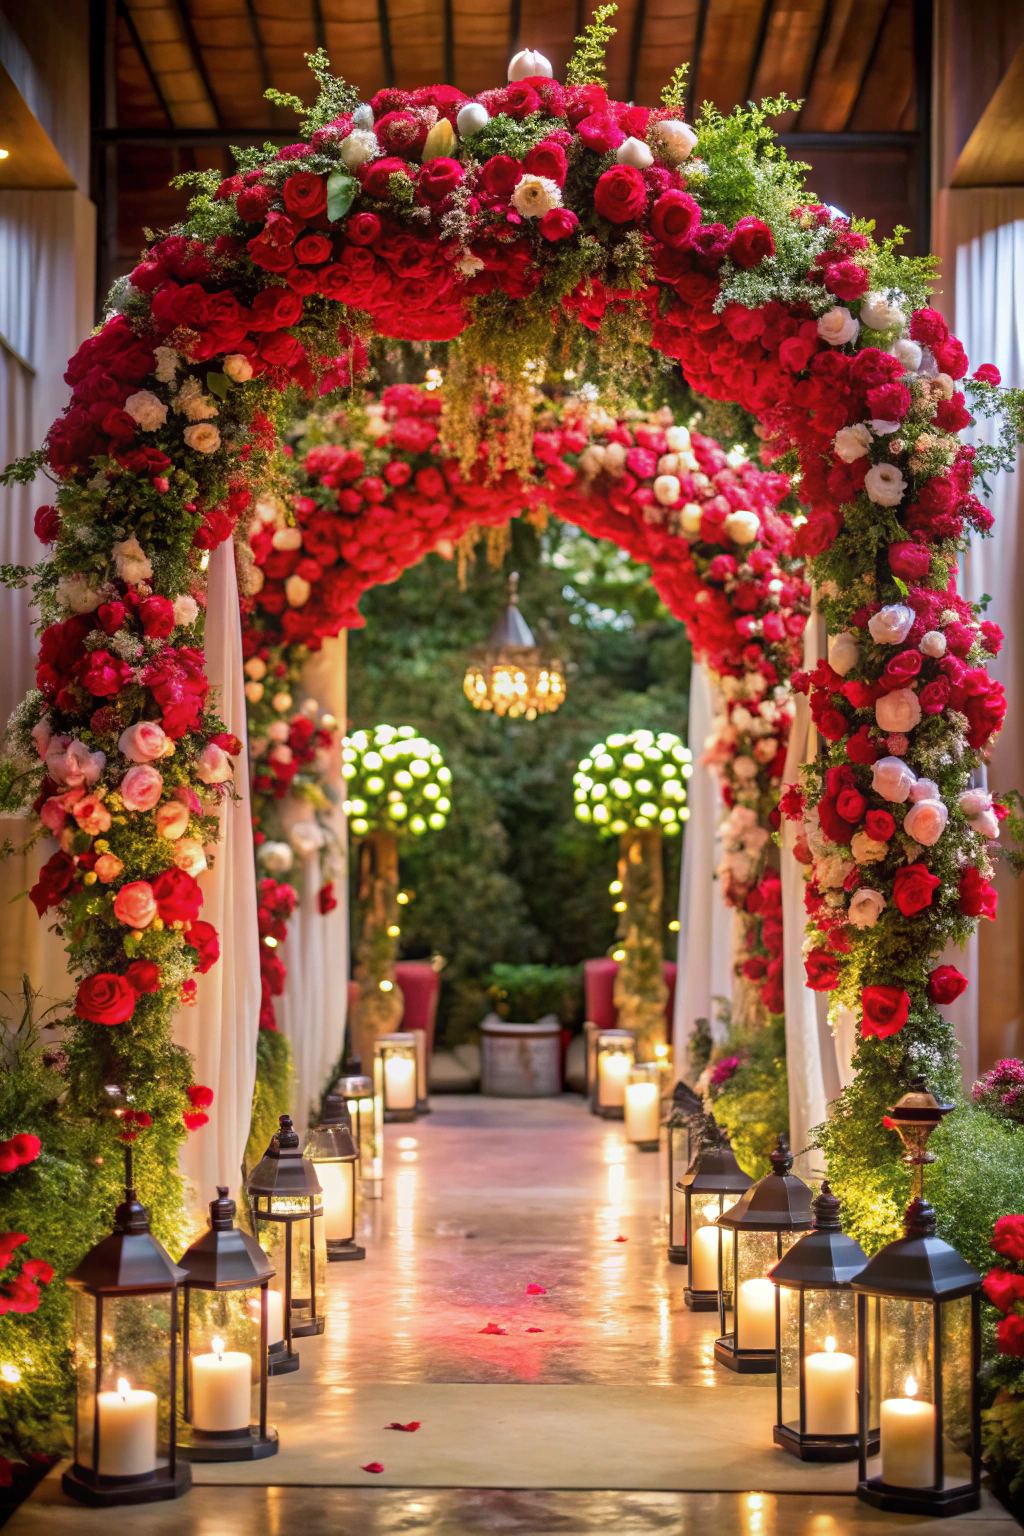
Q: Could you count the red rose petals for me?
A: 6